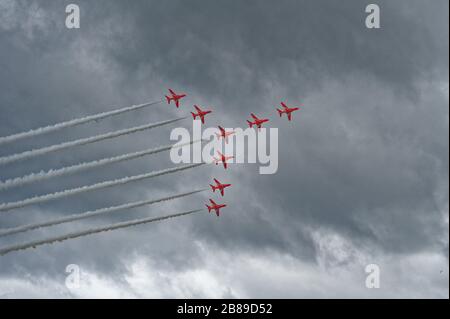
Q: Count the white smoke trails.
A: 6